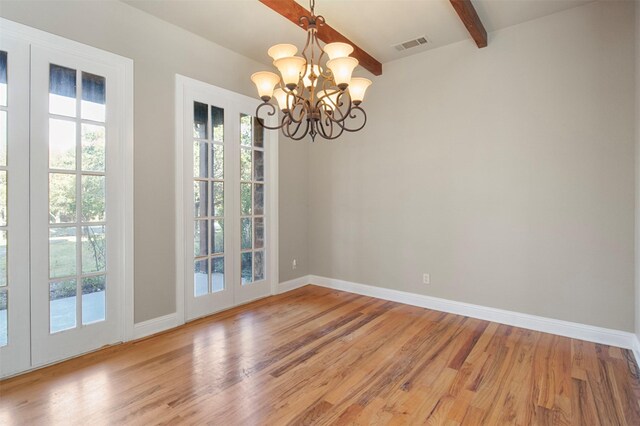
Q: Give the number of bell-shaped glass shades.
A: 9